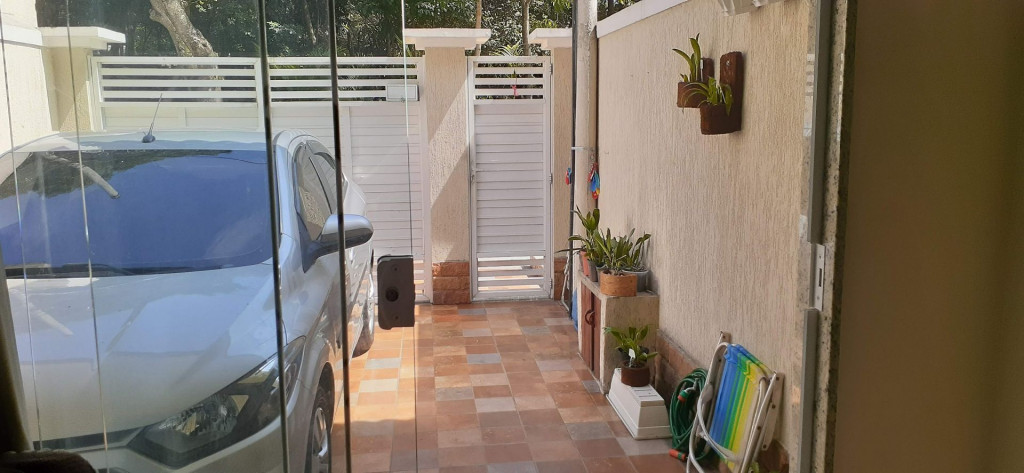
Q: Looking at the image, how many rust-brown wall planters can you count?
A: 2